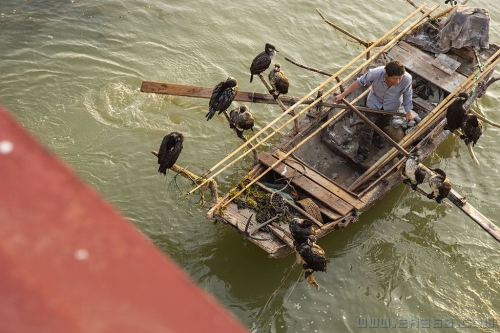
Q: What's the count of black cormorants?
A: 11